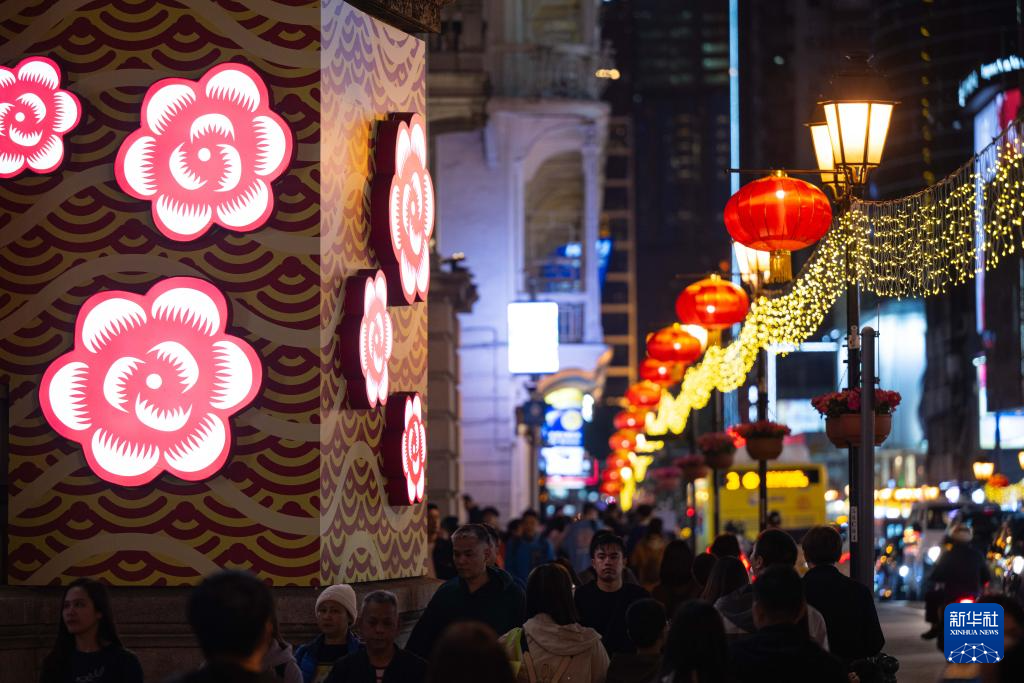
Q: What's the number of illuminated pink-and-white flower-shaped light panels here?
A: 6